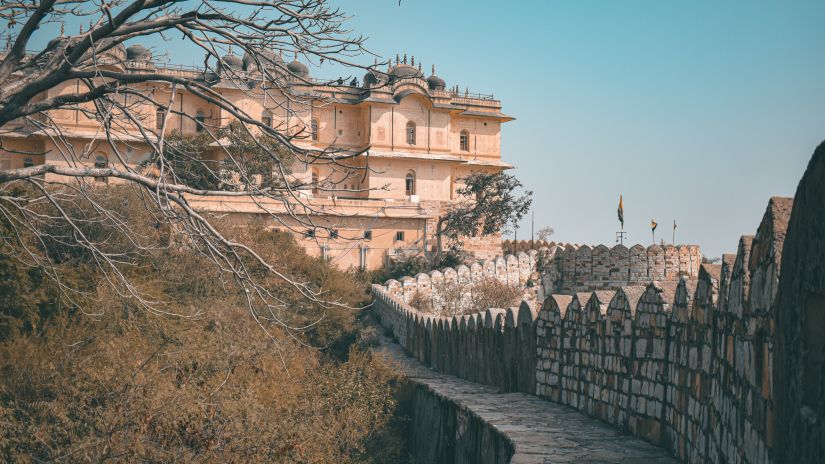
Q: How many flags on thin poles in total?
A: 3